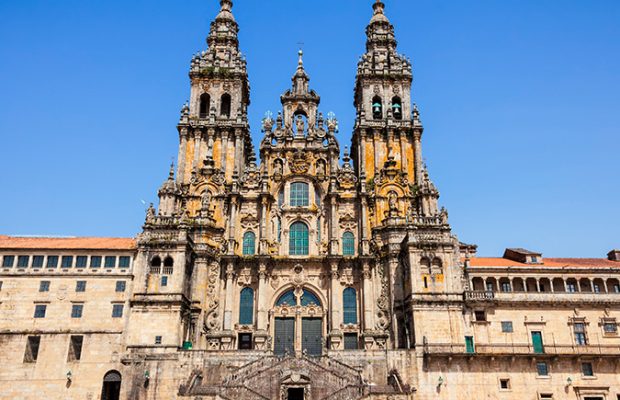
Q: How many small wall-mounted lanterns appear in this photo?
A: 4